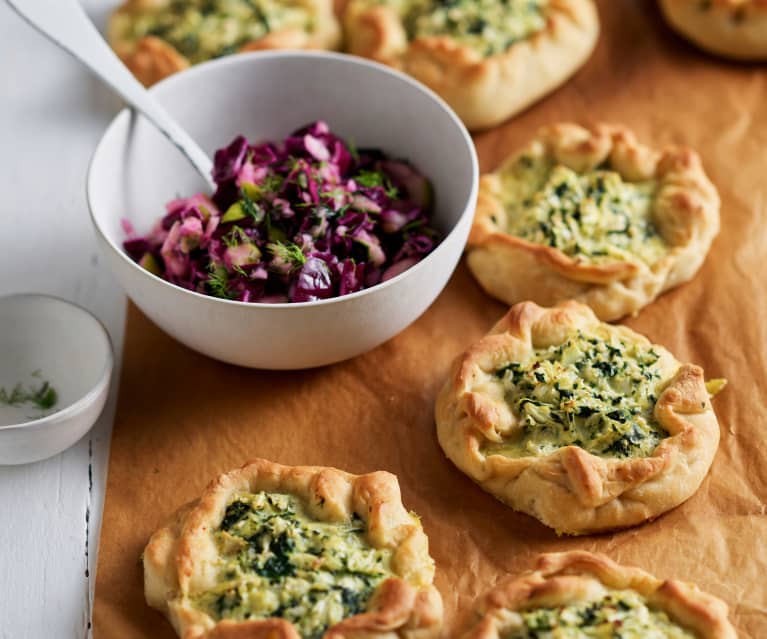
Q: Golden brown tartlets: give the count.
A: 7